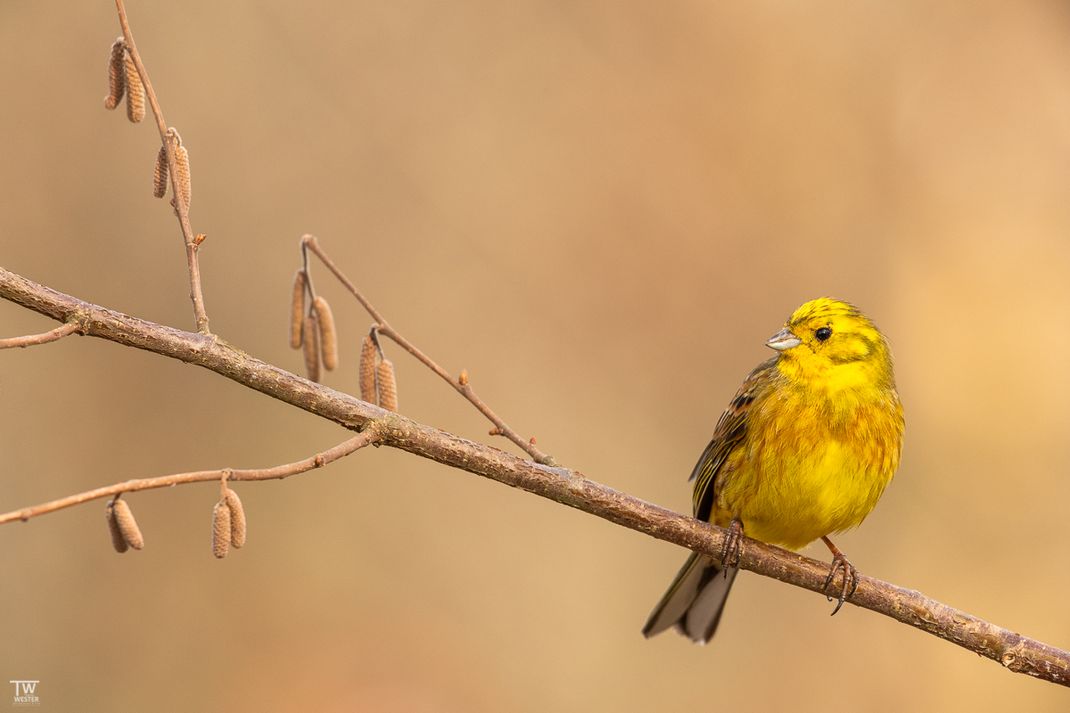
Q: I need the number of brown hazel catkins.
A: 13